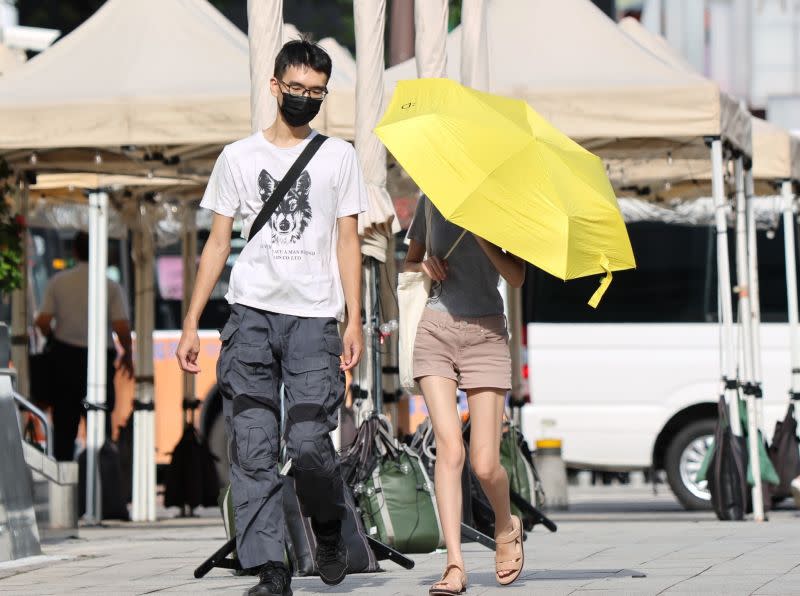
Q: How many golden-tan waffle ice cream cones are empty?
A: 0